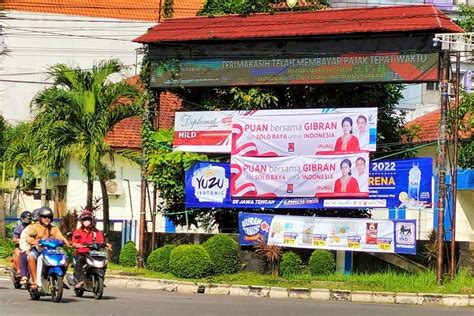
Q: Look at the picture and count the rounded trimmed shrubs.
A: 6